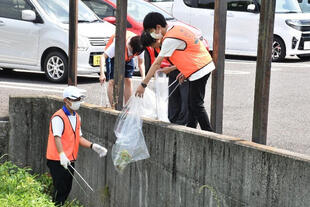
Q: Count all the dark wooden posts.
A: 4